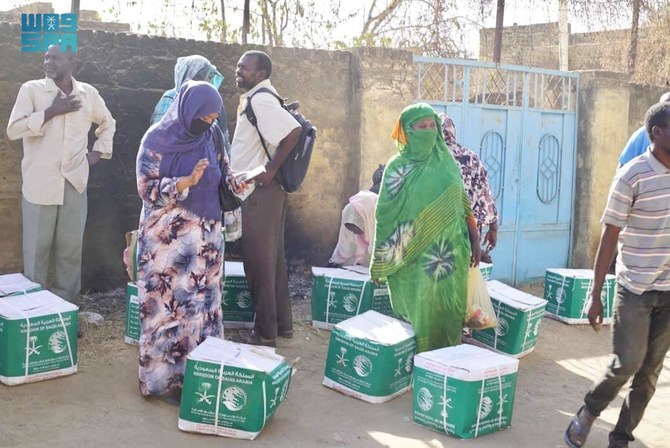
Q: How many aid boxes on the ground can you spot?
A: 11